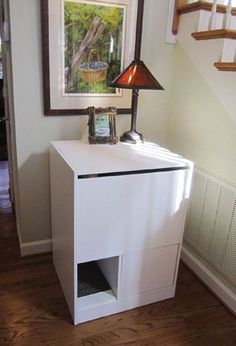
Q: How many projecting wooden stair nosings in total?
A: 3